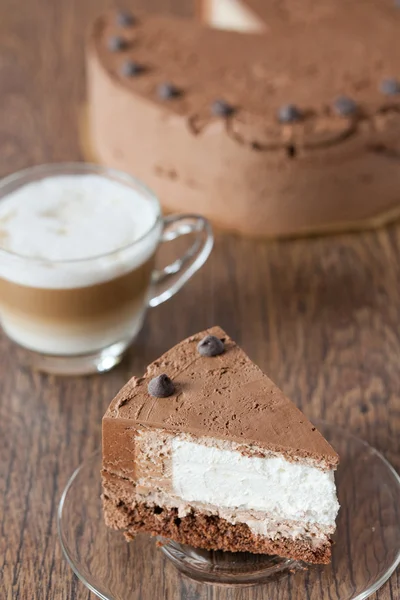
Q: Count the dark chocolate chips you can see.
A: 10